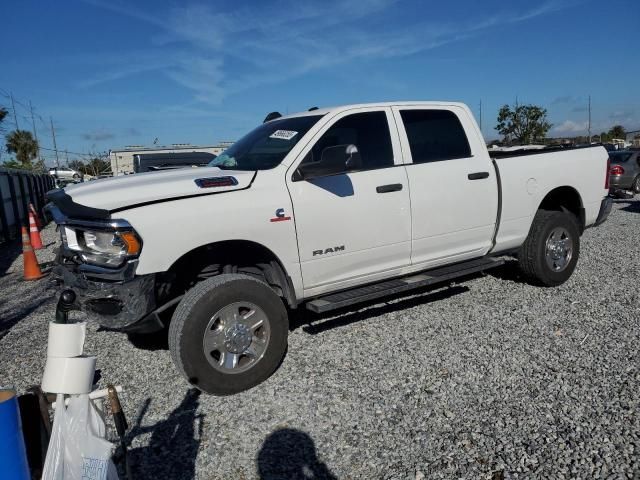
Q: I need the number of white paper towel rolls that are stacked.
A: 2